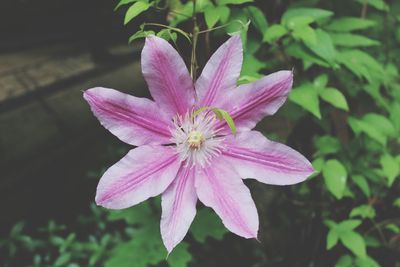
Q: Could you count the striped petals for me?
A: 8